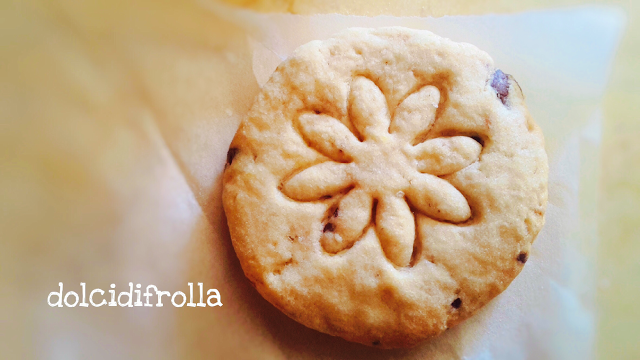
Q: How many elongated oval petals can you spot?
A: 8